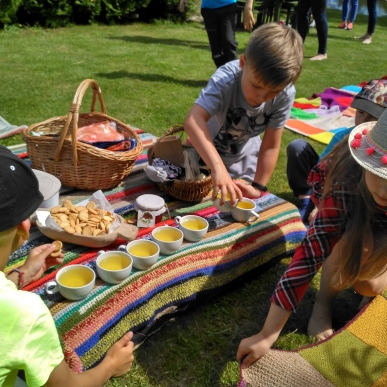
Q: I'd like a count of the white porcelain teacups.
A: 7